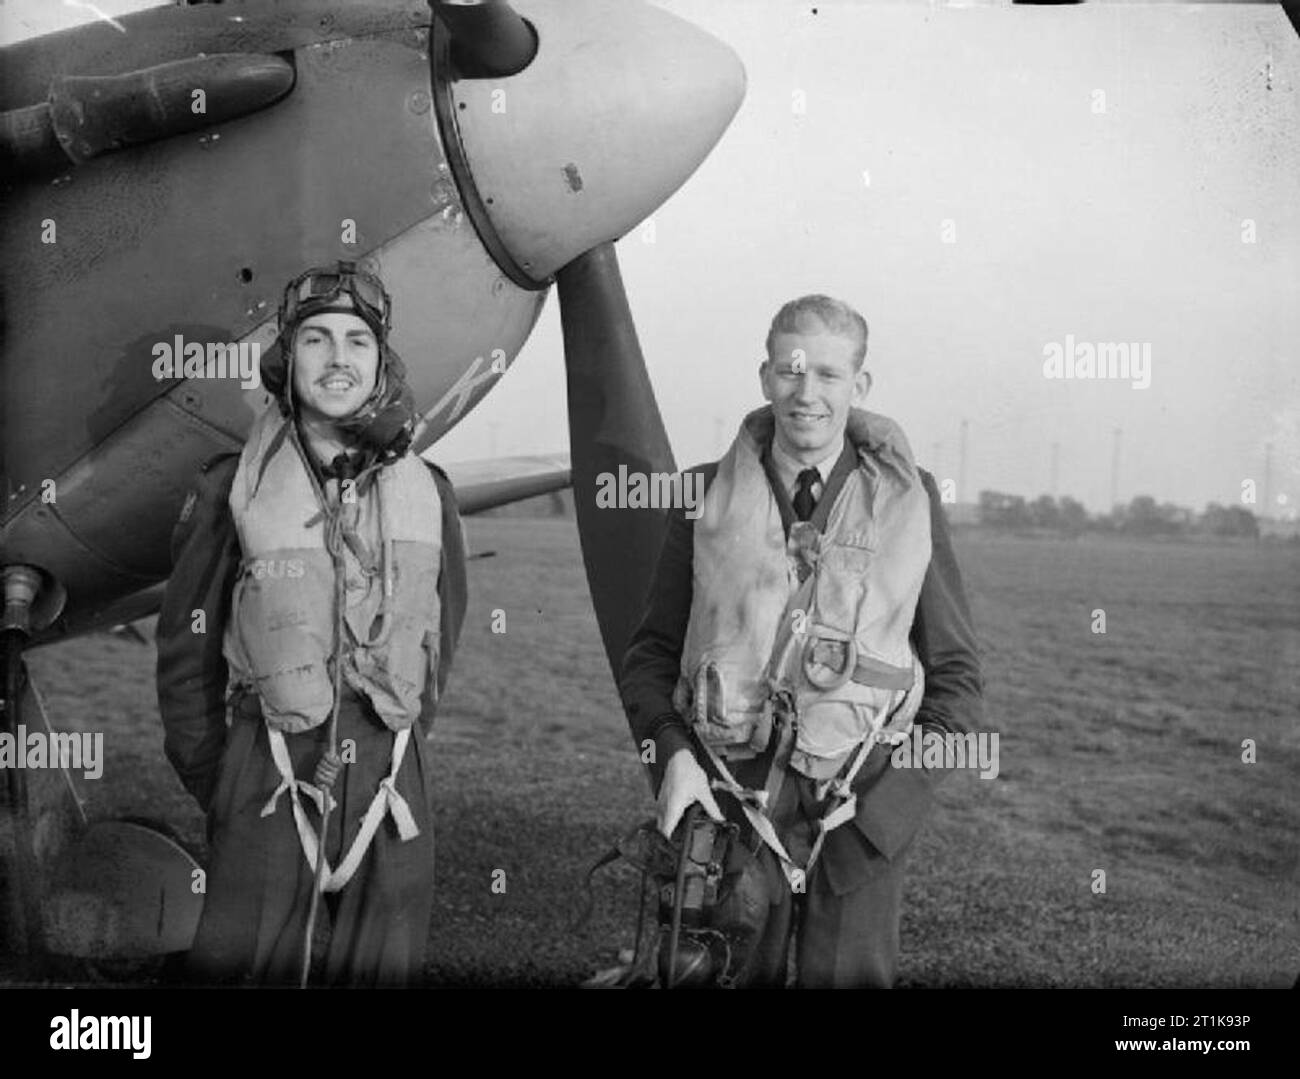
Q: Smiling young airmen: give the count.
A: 2